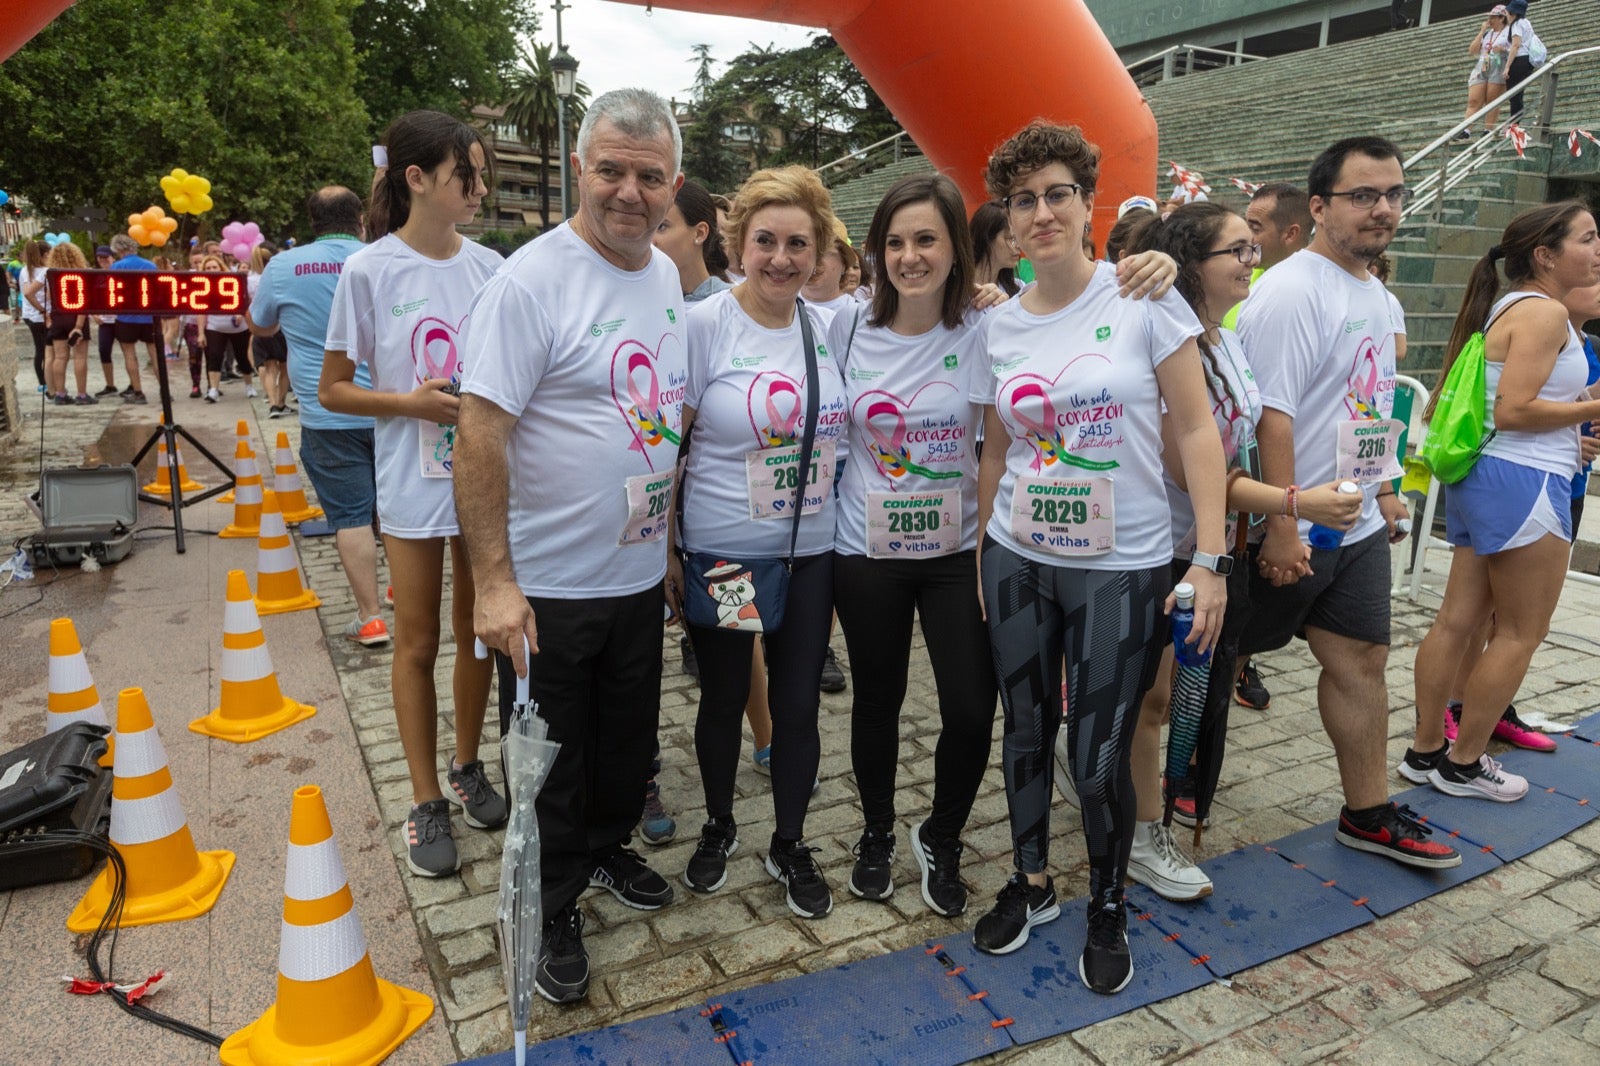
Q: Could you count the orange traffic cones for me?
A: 9